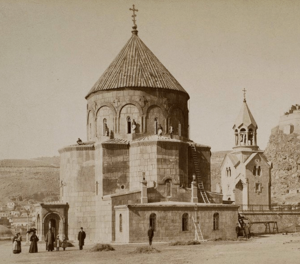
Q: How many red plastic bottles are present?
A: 0